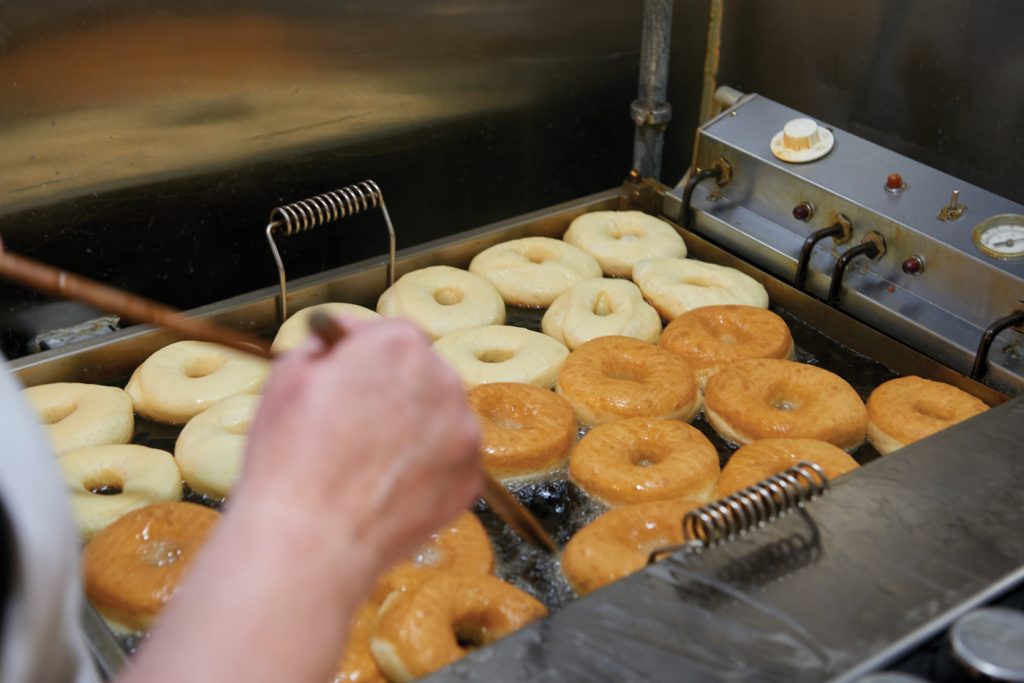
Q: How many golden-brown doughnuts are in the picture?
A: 12